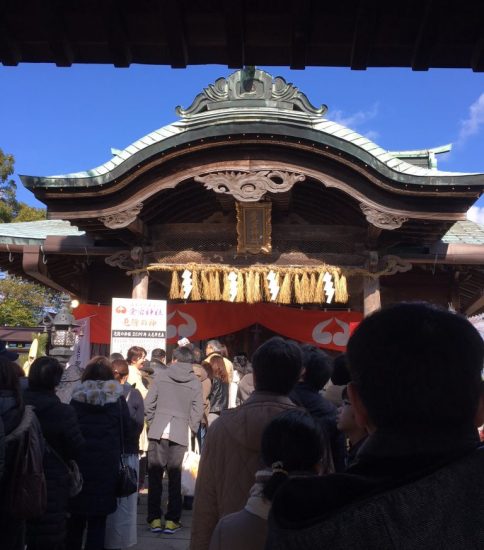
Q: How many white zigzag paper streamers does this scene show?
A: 4